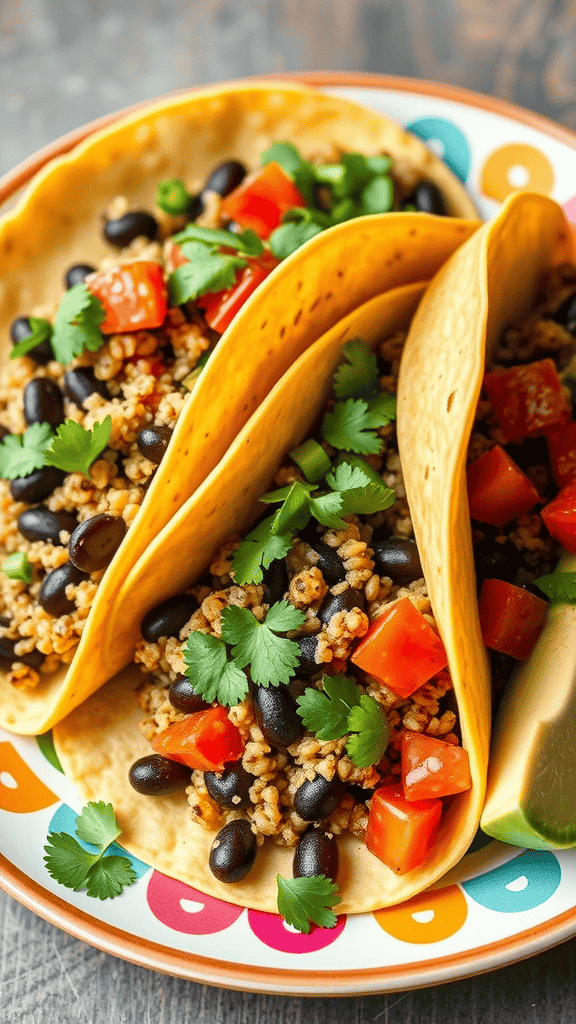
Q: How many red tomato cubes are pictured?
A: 12